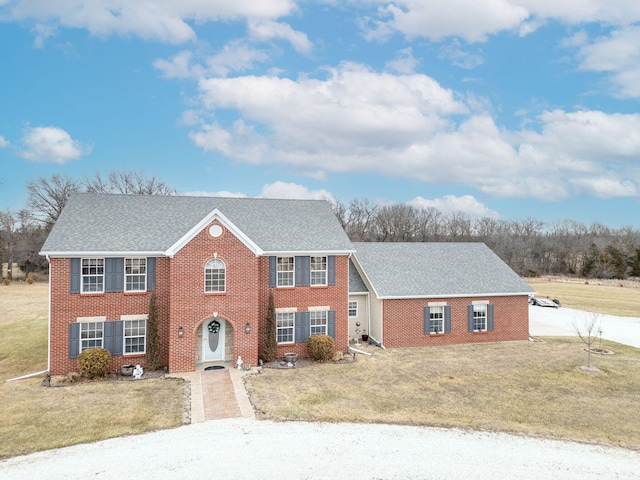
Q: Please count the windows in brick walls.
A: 11